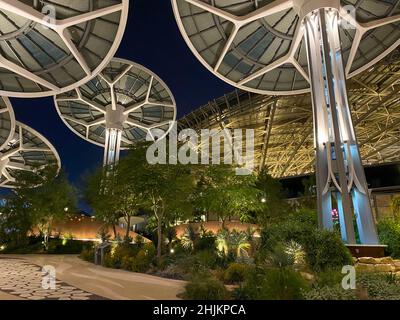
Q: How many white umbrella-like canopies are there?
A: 5